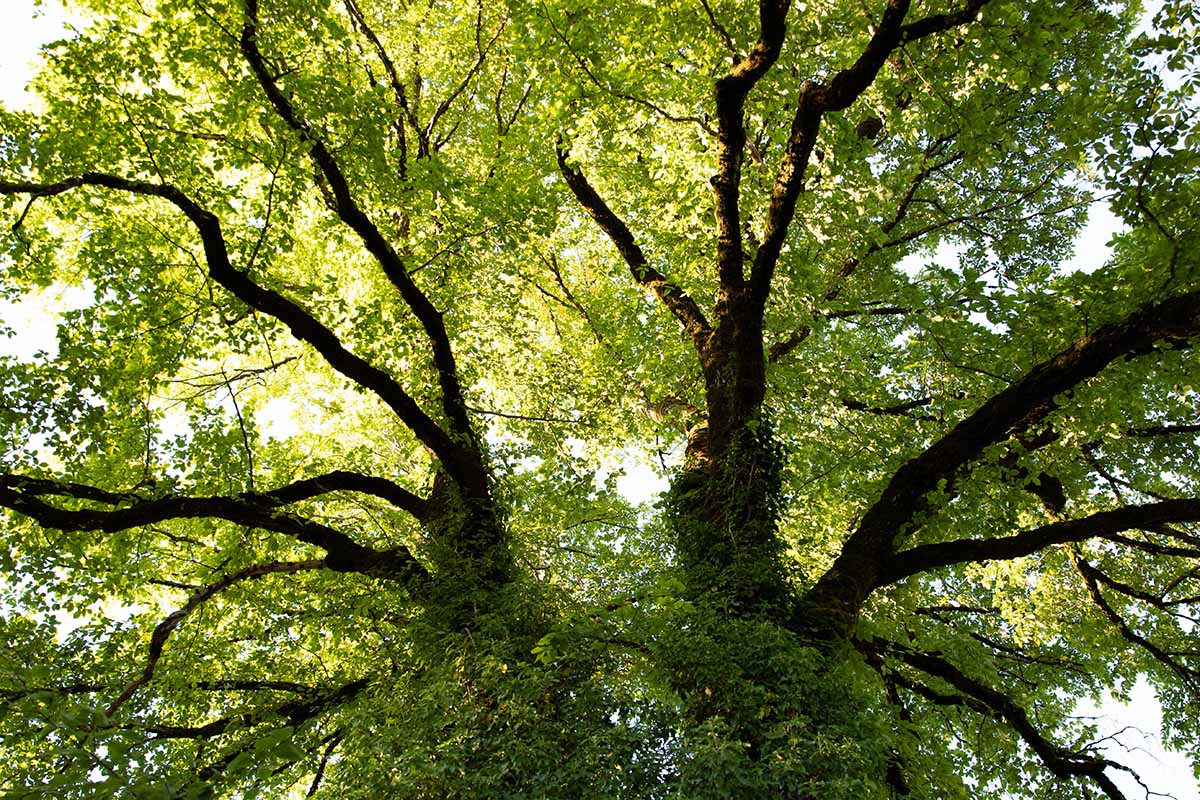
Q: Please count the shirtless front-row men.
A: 0